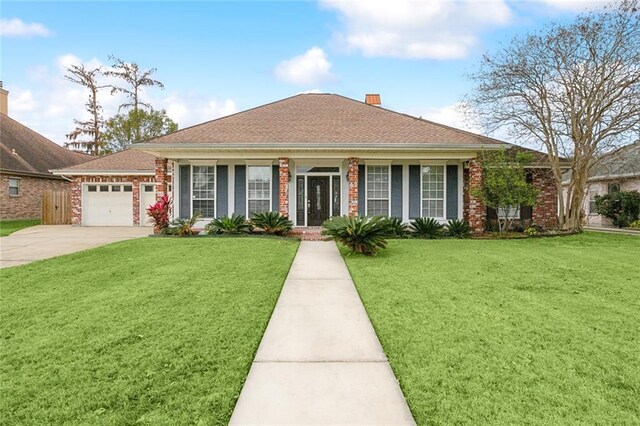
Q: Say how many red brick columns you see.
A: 4